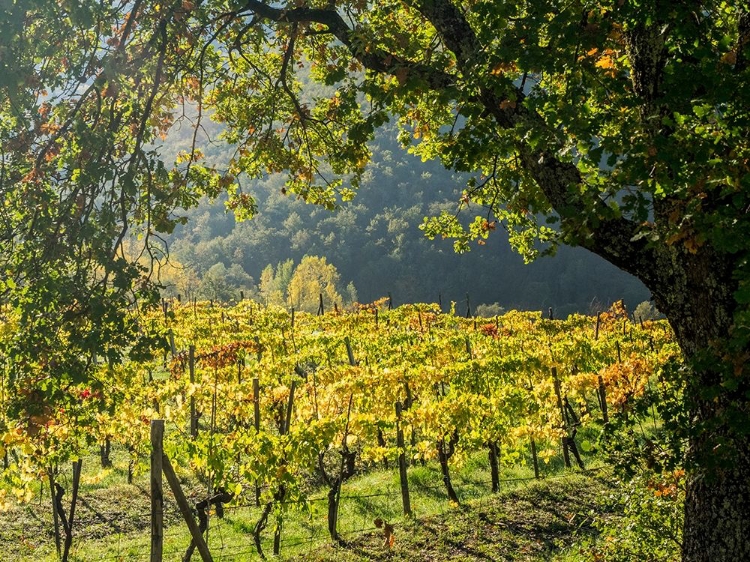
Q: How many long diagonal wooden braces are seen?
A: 1